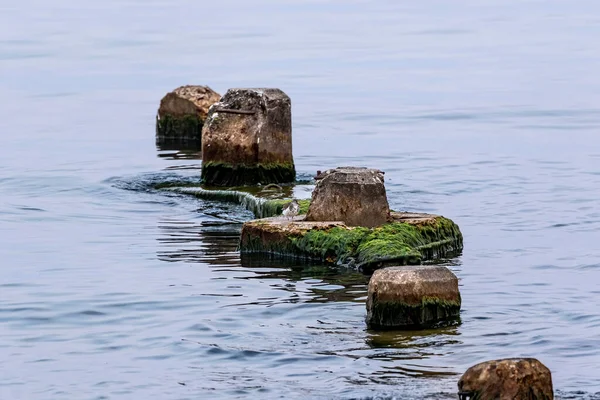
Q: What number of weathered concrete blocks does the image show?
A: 5